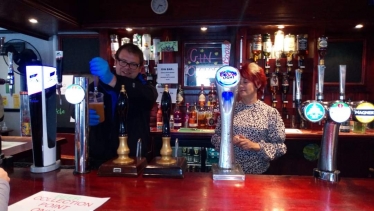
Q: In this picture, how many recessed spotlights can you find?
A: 5